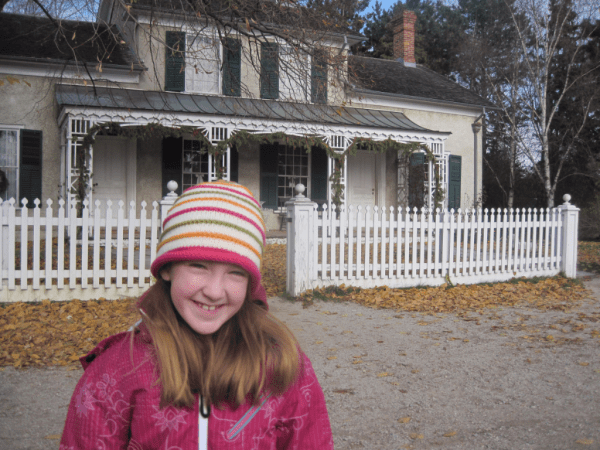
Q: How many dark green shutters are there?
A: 11